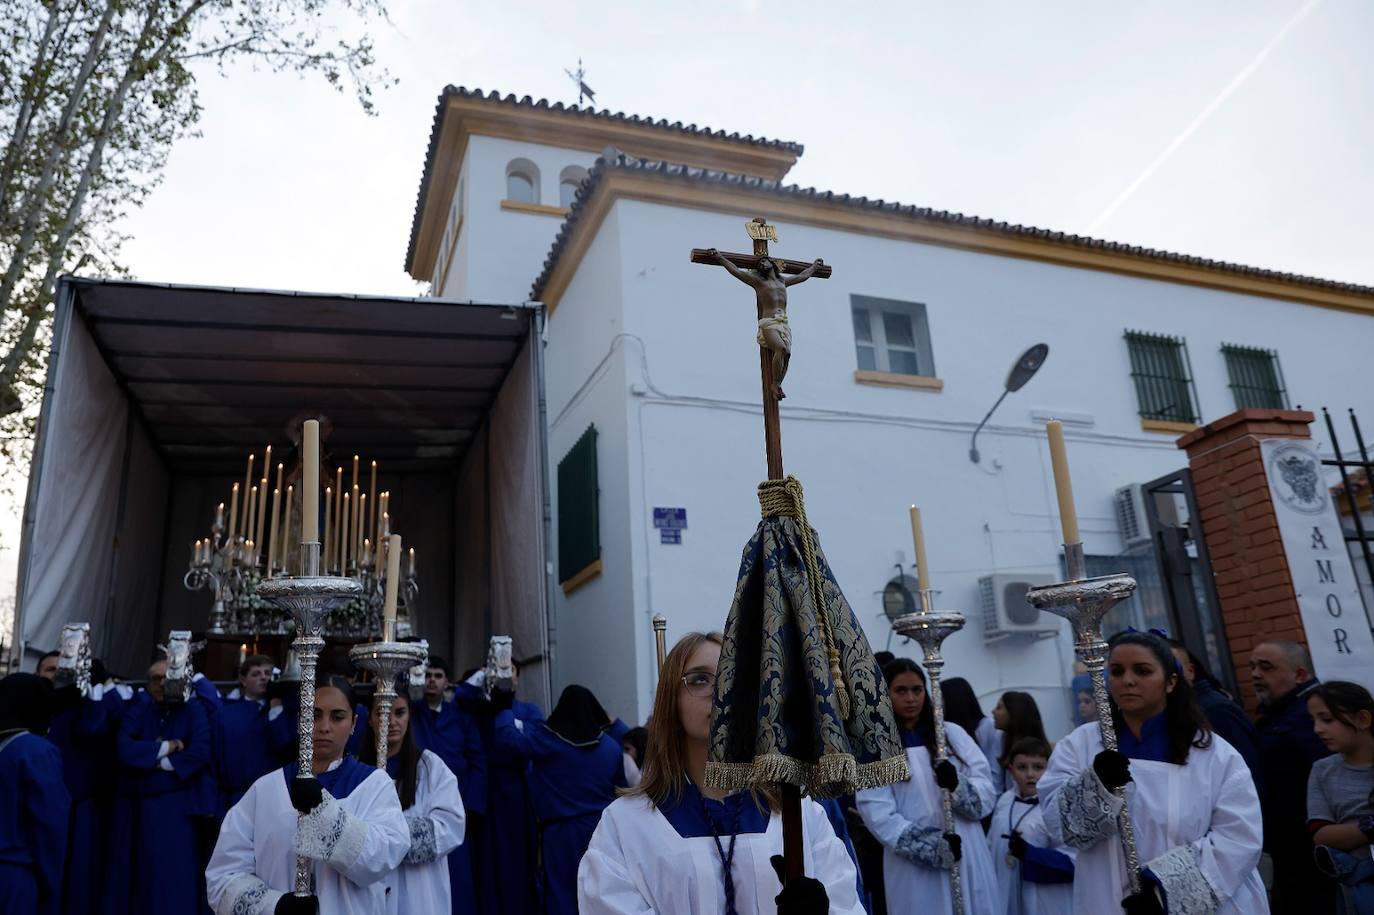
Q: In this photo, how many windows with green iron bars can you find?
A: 3